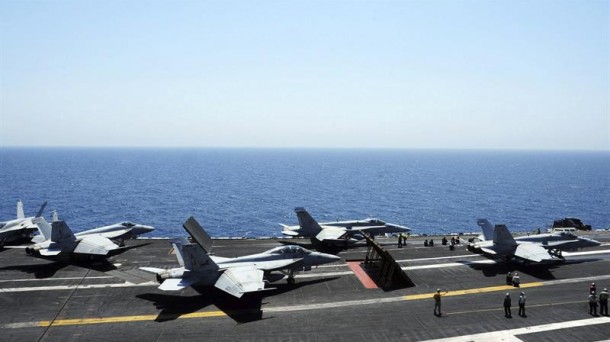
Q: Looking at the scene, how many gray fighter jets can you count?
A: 5